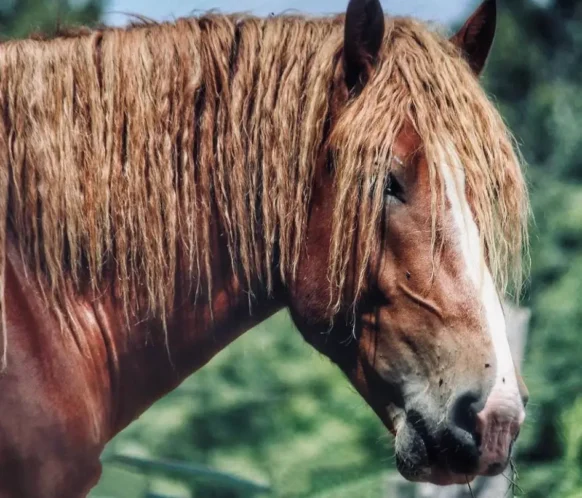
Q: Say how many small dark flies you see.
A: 4